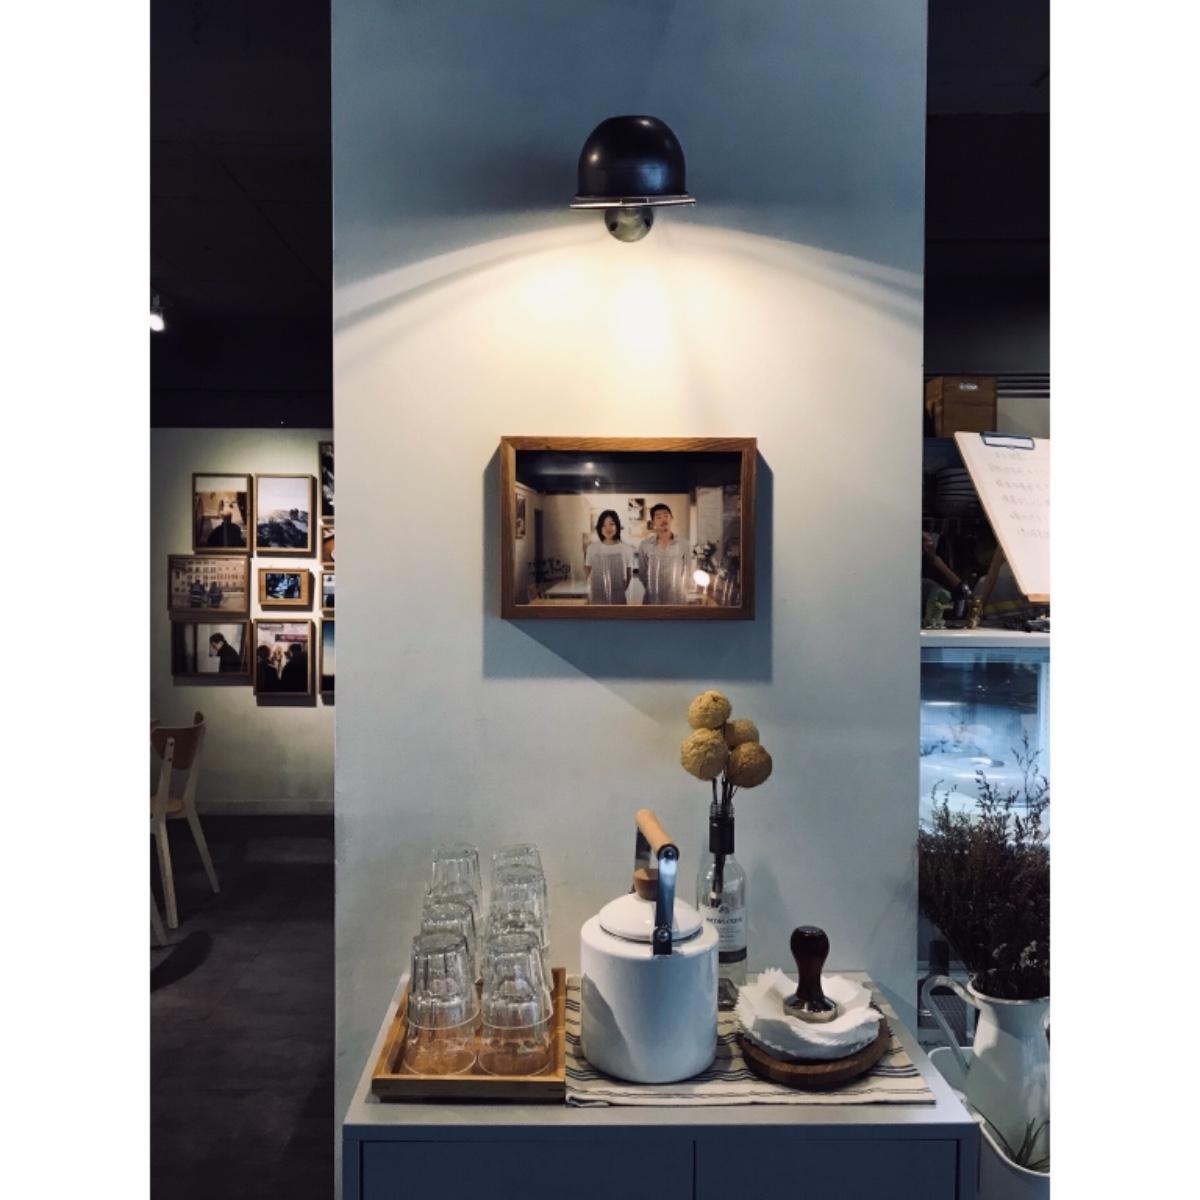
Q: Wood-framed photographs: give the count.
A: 11